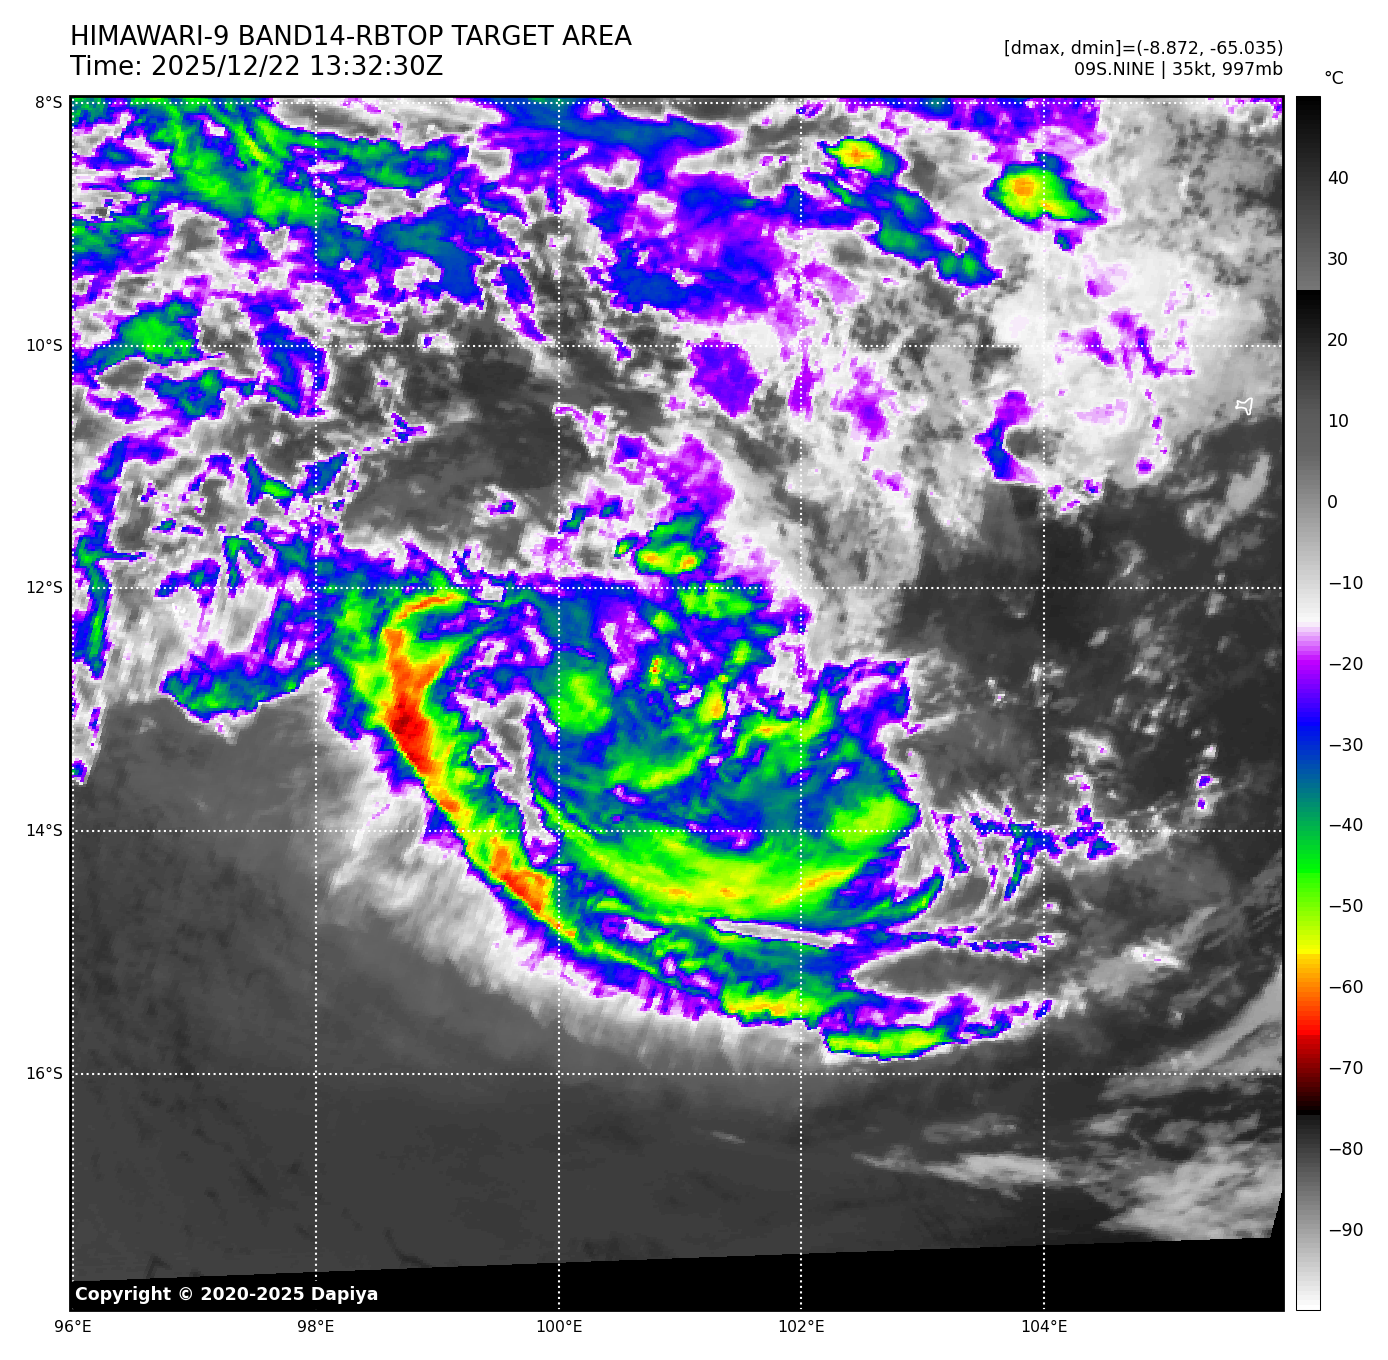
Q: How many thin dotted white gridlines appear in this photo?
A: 10